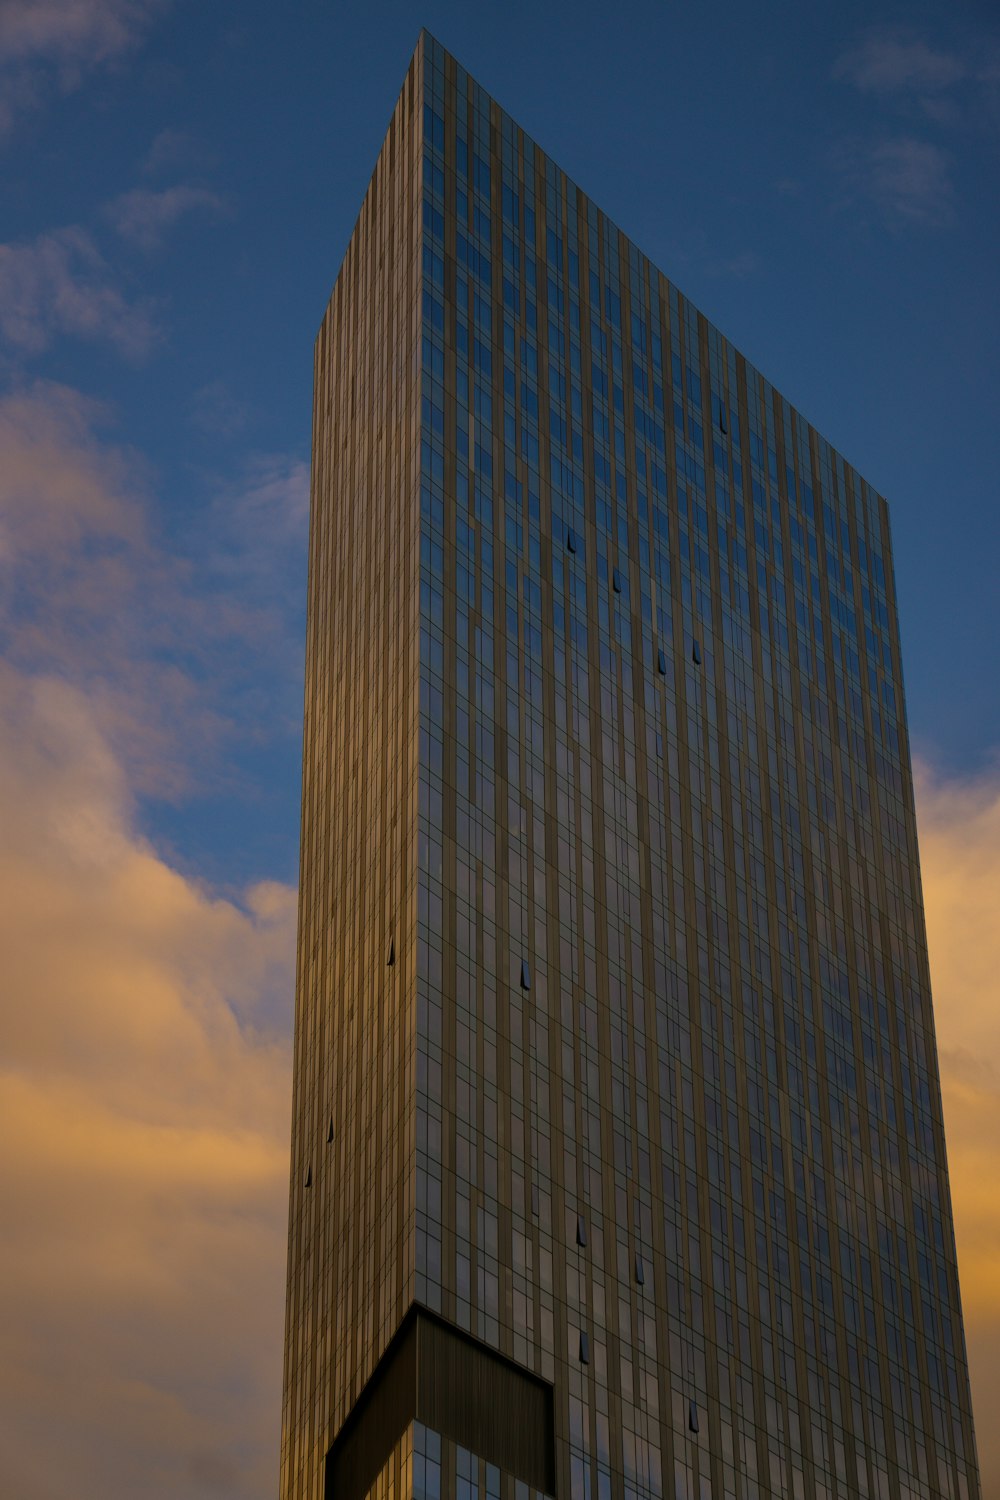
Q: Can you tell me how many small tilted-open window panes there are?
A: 13